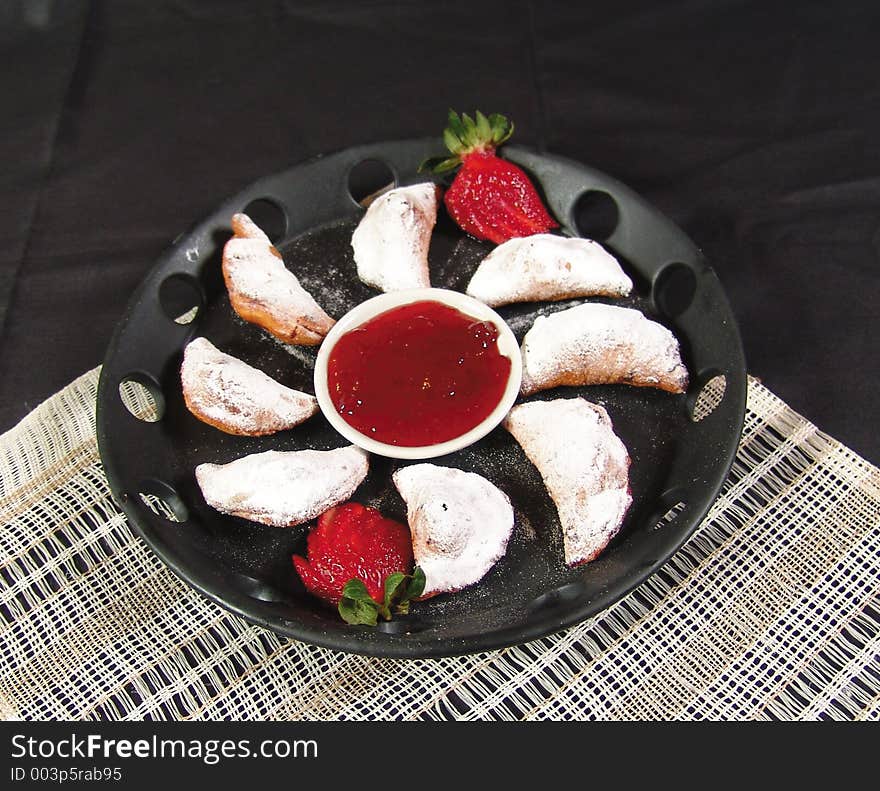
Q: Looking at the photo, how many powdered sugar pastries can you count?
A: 8